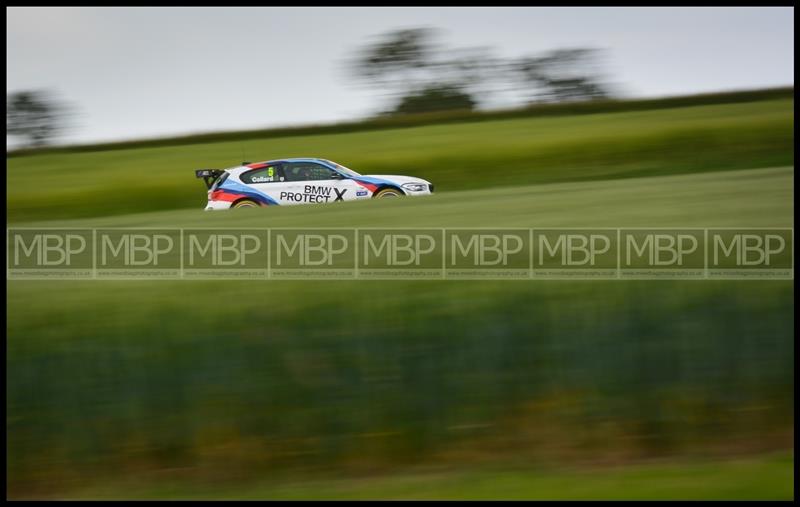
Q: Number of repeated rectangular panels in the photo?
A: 9